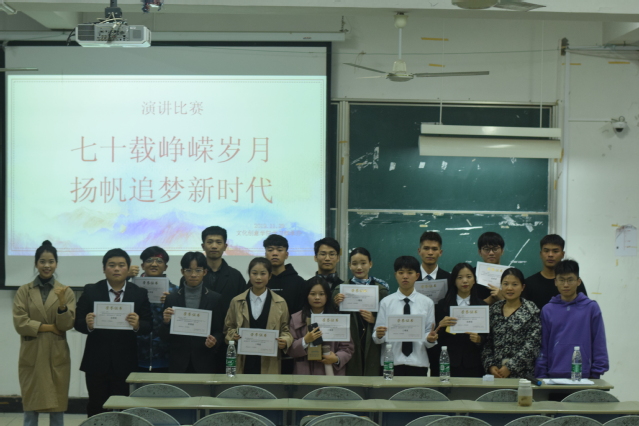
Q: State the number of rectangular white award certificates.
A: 10